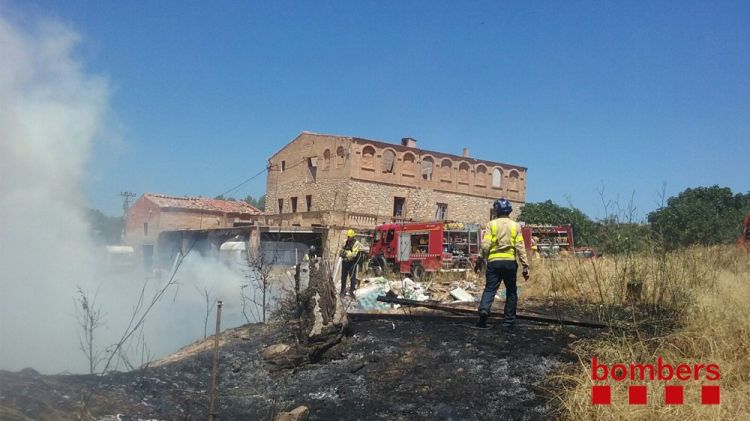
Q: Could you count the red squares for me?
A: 4